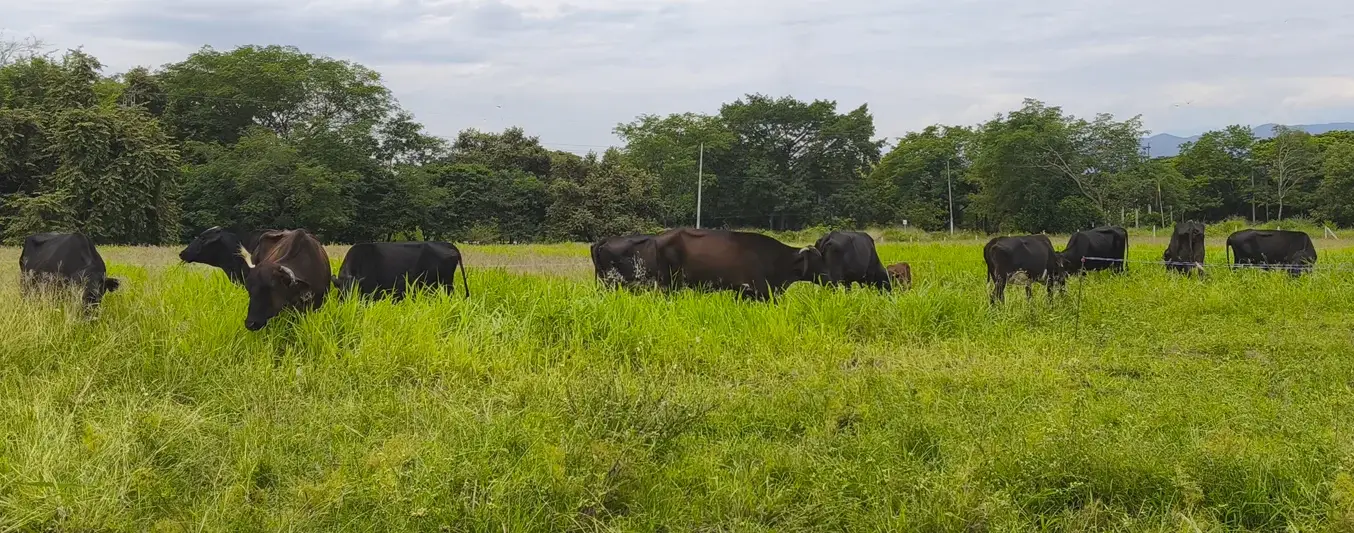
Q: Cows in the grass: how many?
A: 12